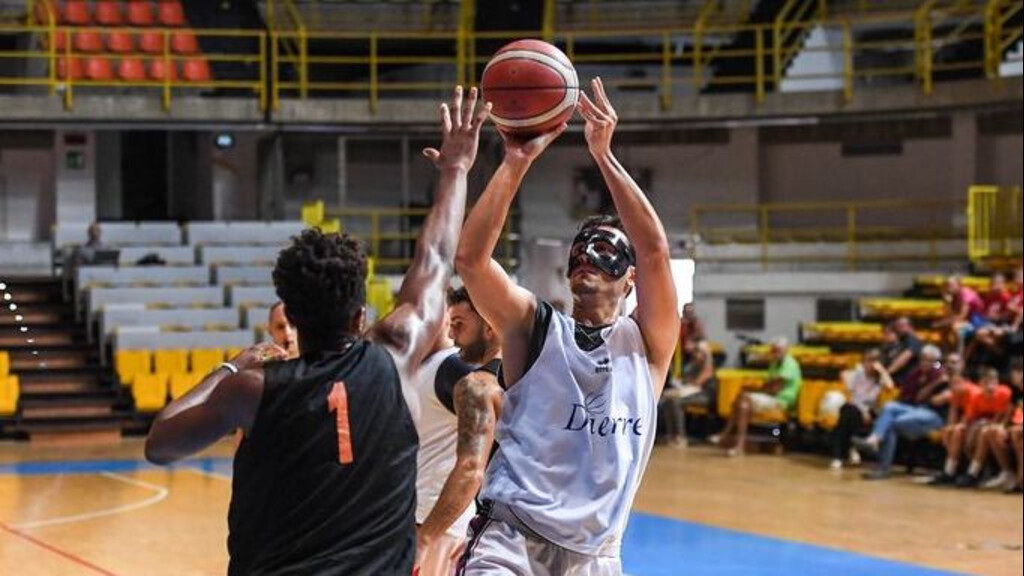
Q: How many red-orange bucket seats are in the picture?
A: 15